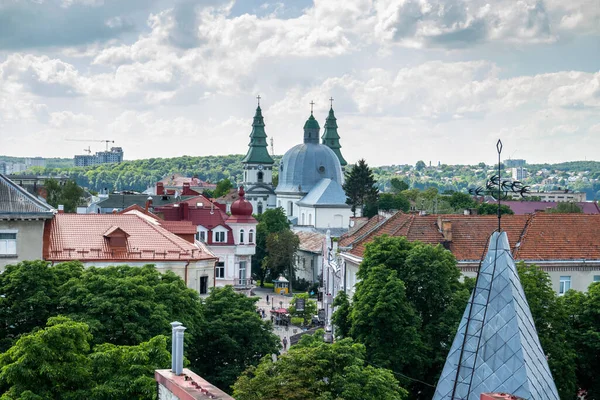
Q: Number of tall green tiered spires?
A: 2